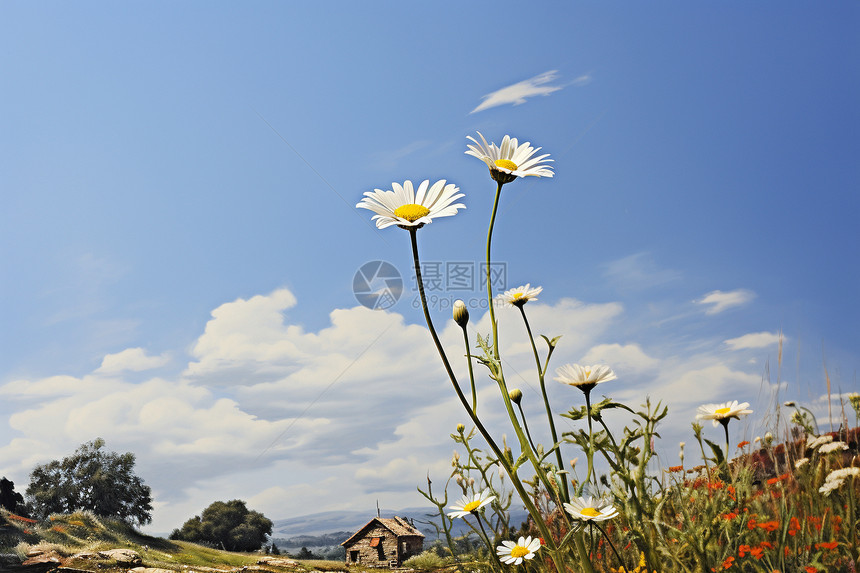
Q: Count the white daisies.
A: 8